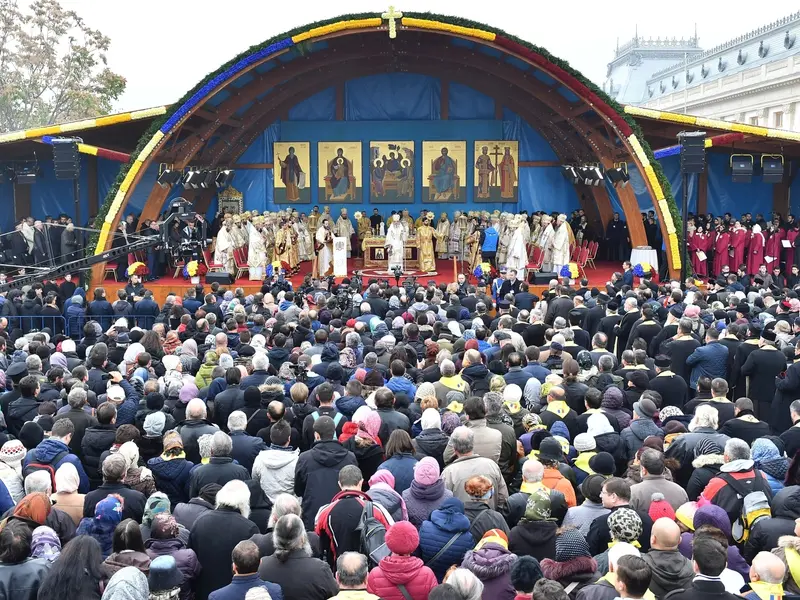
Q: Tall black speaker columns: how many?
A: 2